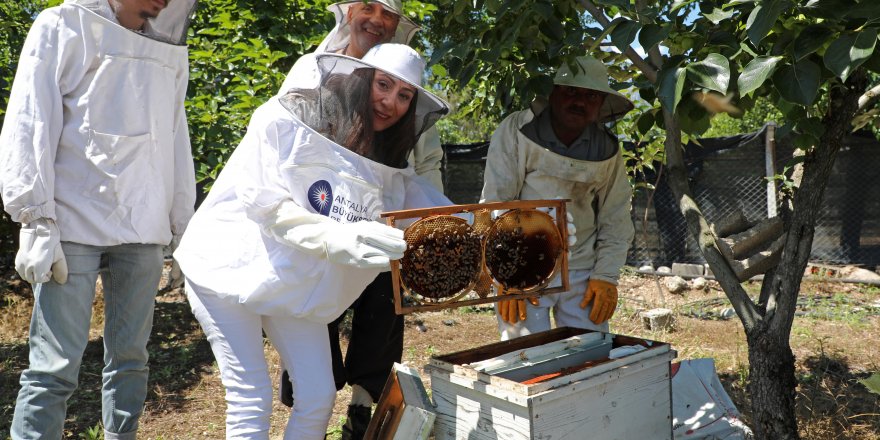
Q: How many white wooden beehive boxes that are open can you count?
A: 1